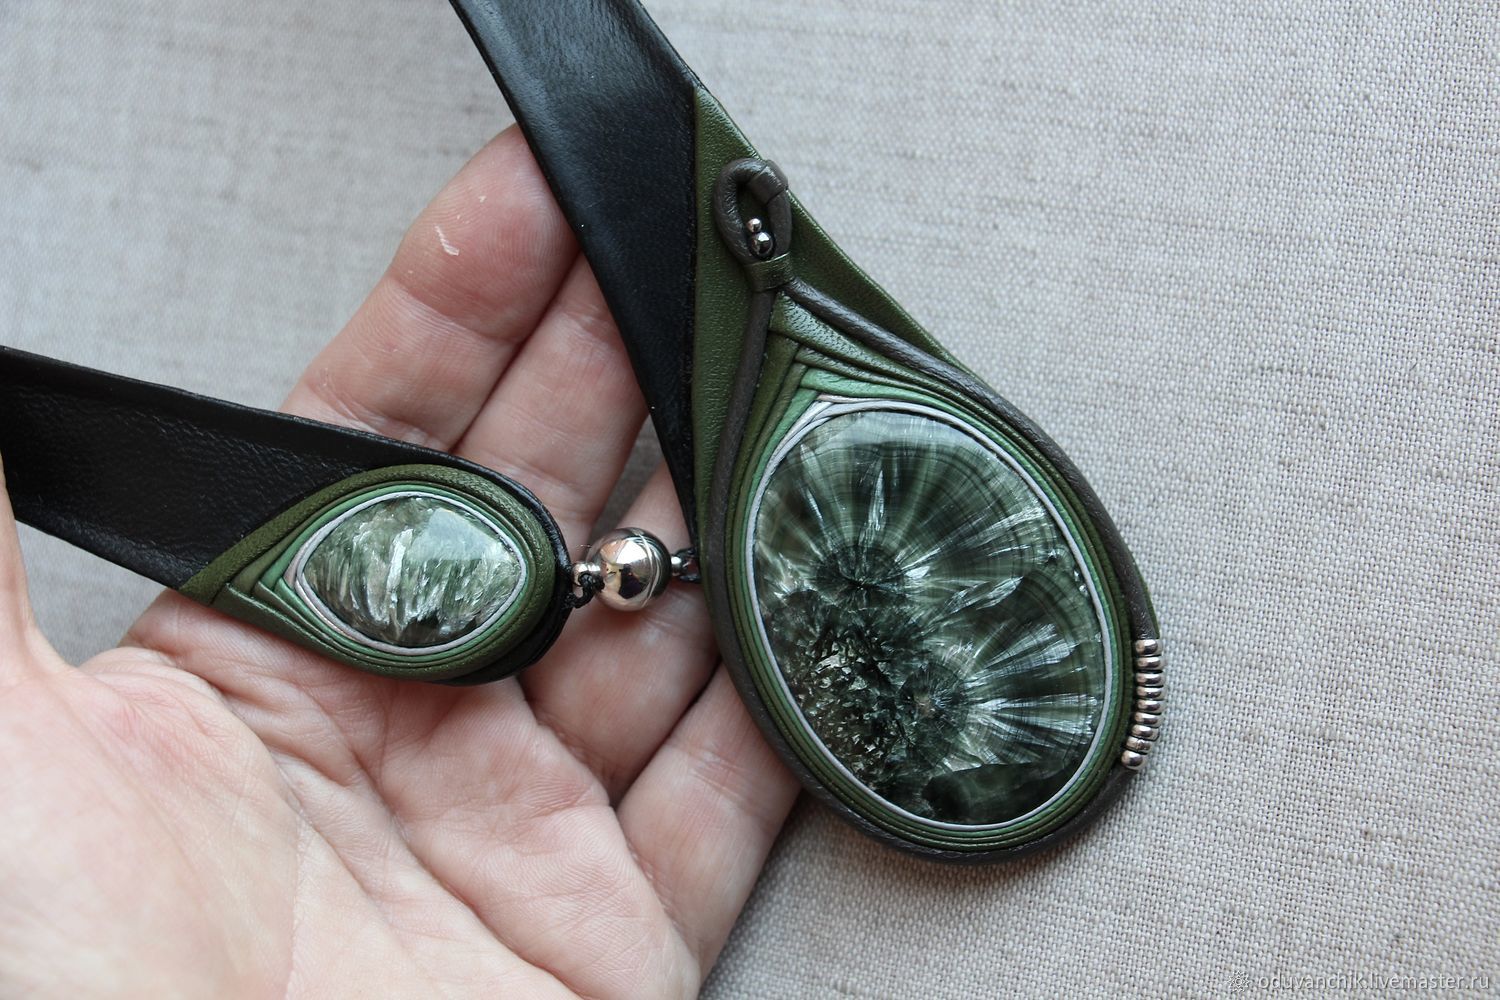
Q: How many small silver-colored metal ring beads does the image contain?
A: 9